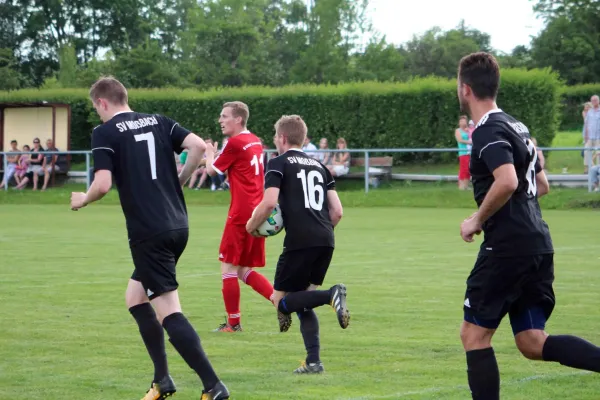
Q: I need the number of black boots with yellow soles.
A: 2